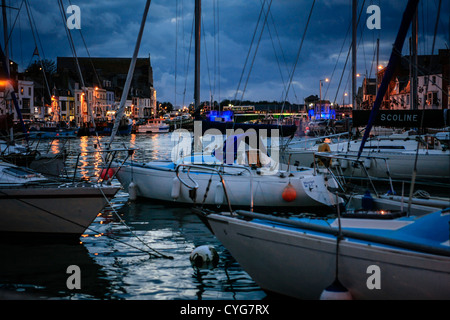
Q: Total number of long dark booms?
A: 2